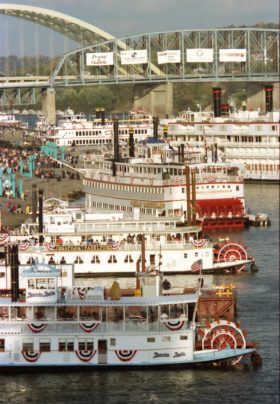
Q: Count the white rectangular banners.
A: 5